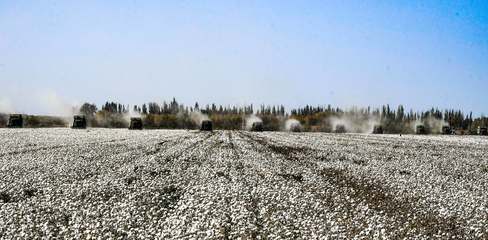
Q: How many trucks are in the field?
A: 11